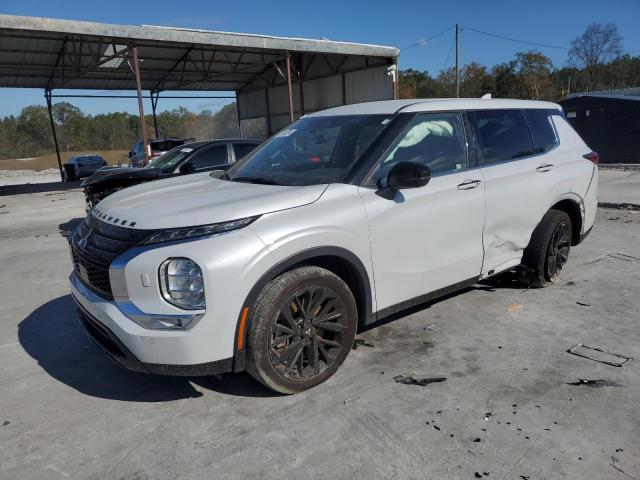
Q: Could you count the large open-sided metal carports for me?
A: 1